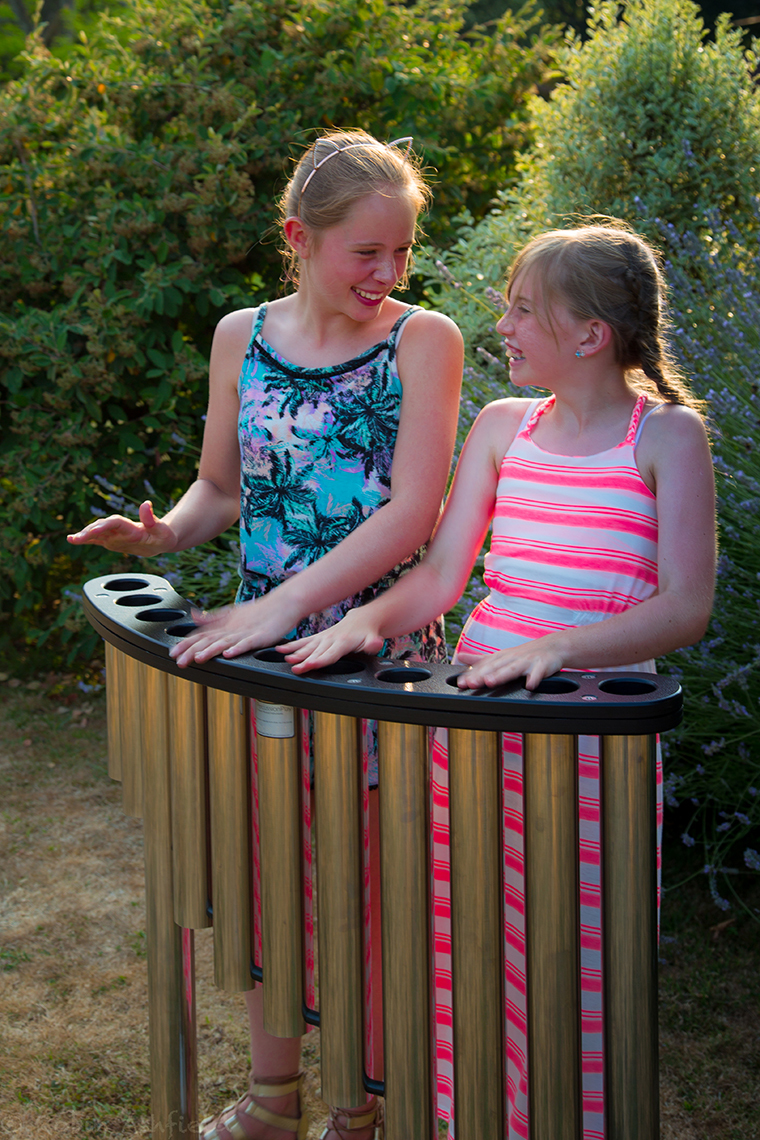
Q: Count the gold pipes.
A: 11